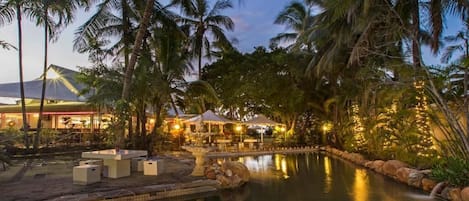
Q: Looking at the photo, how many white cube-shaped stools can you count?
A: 4